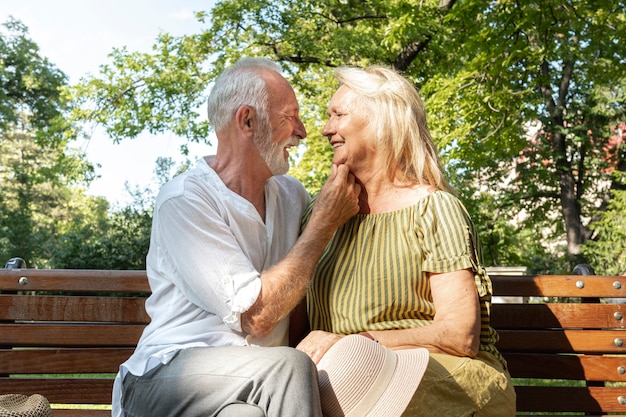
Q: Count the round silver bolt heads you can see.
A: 7